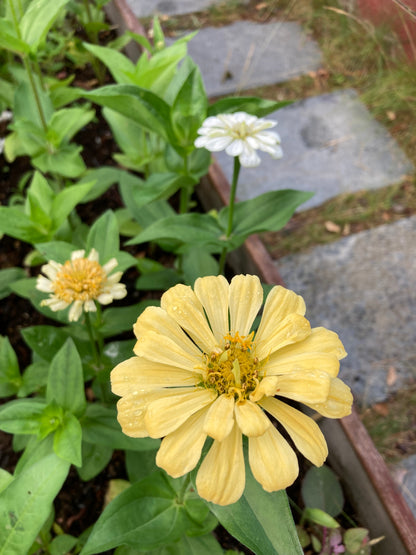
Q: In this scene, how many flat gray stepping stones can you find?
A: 5